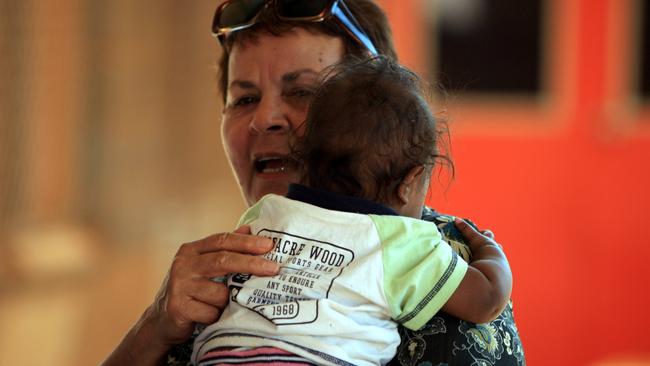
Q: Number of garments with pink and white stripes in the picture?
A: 1